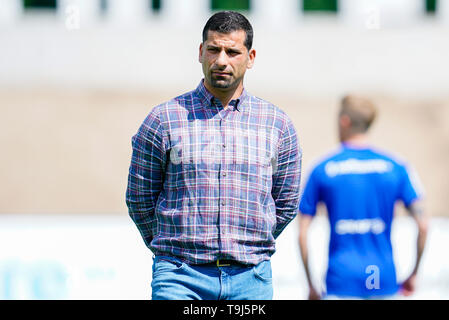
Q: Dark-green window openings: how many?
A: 5